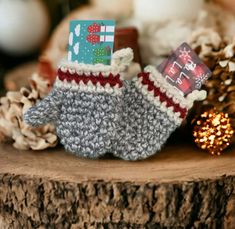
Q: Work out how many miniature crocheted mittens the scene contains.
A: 2